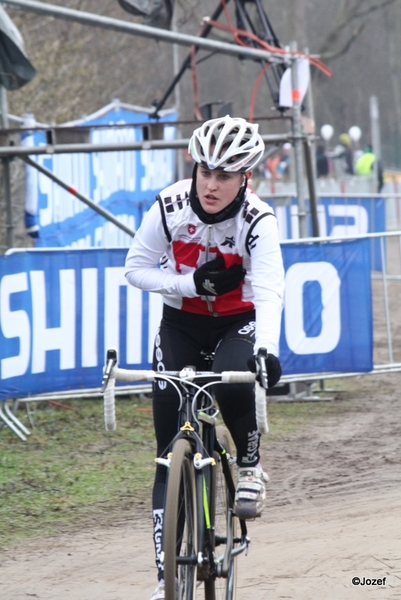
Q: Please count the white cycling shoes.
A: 2